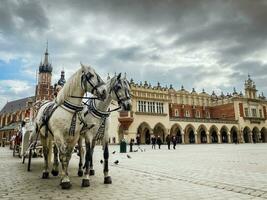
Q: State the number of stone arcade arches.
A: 11